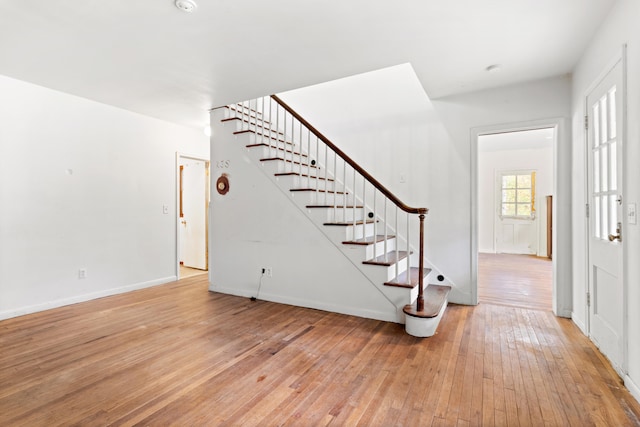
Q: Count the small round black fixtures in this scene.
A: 3